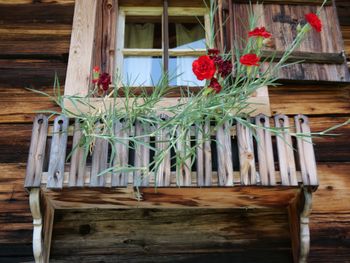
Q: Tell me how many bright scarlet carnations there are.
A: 4